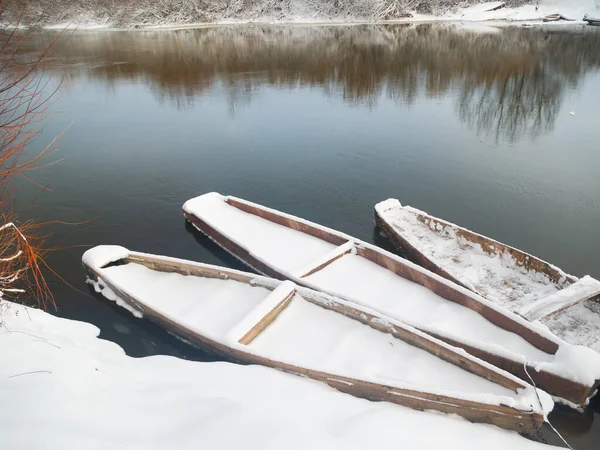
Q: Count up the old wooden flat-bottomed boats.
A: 3